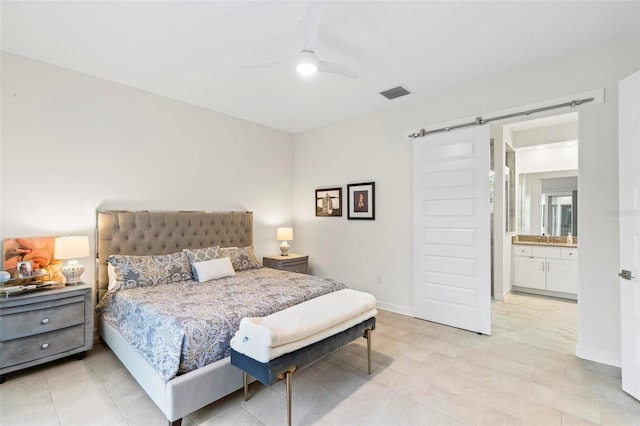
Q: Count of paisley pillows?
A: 2